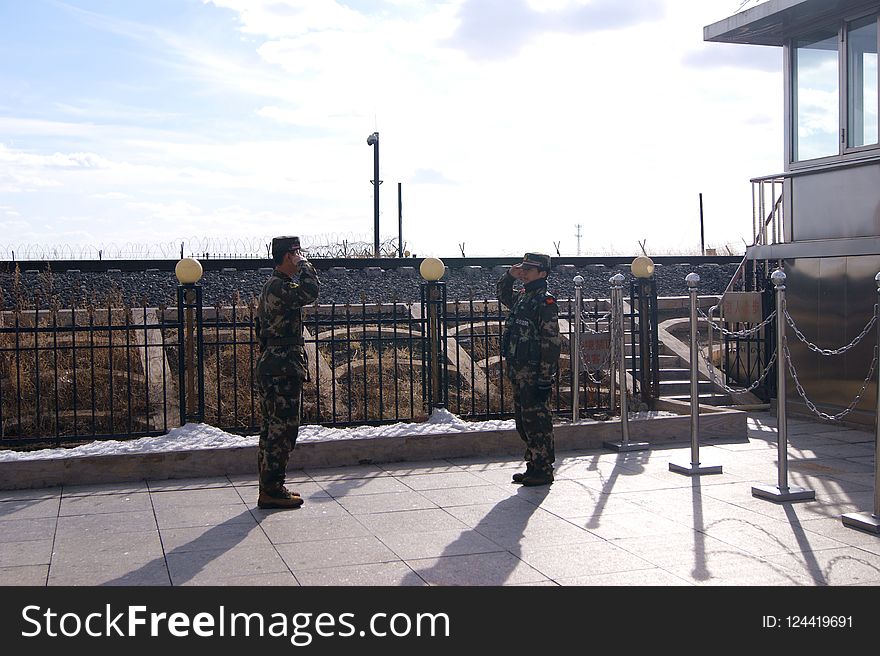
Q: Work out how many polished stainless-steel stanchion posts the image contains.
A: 6